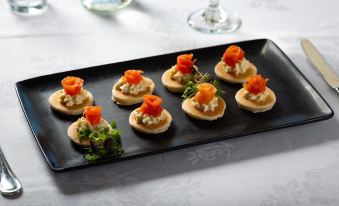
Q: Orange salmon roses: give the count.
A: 8